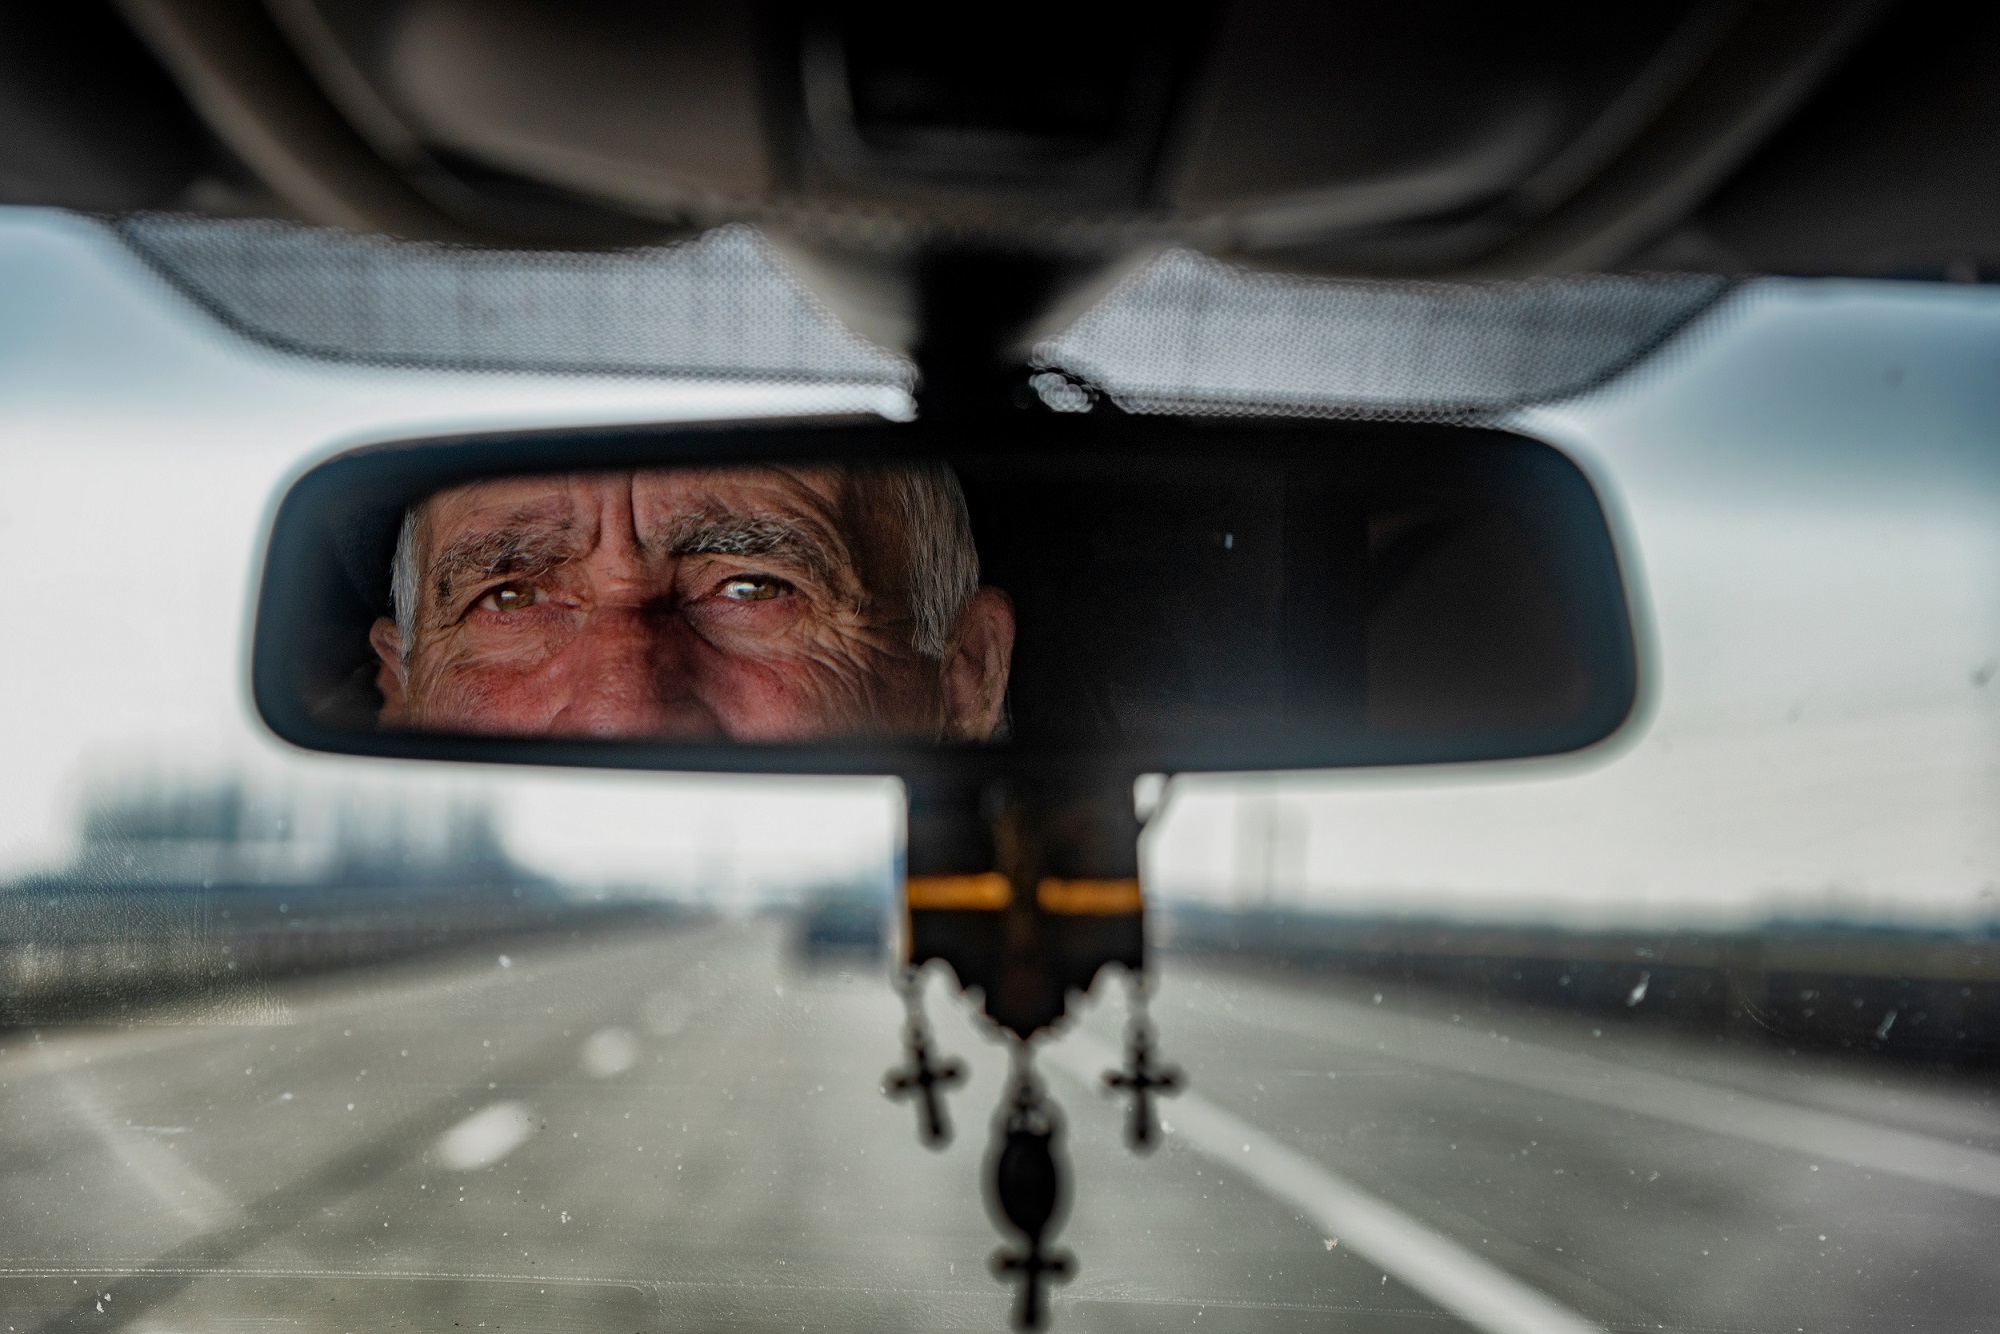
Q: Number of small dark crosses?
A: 3